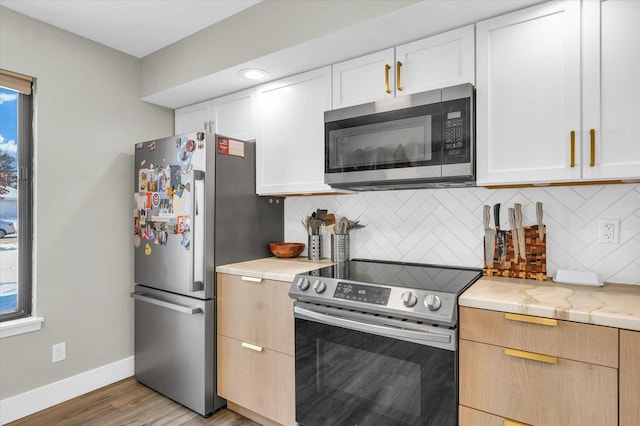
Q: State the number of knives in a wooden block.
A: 5